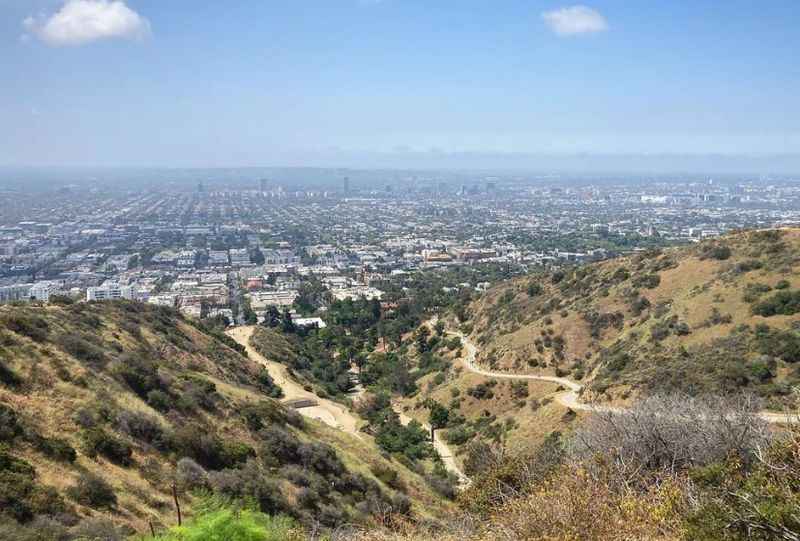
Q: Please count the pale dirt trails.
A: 3